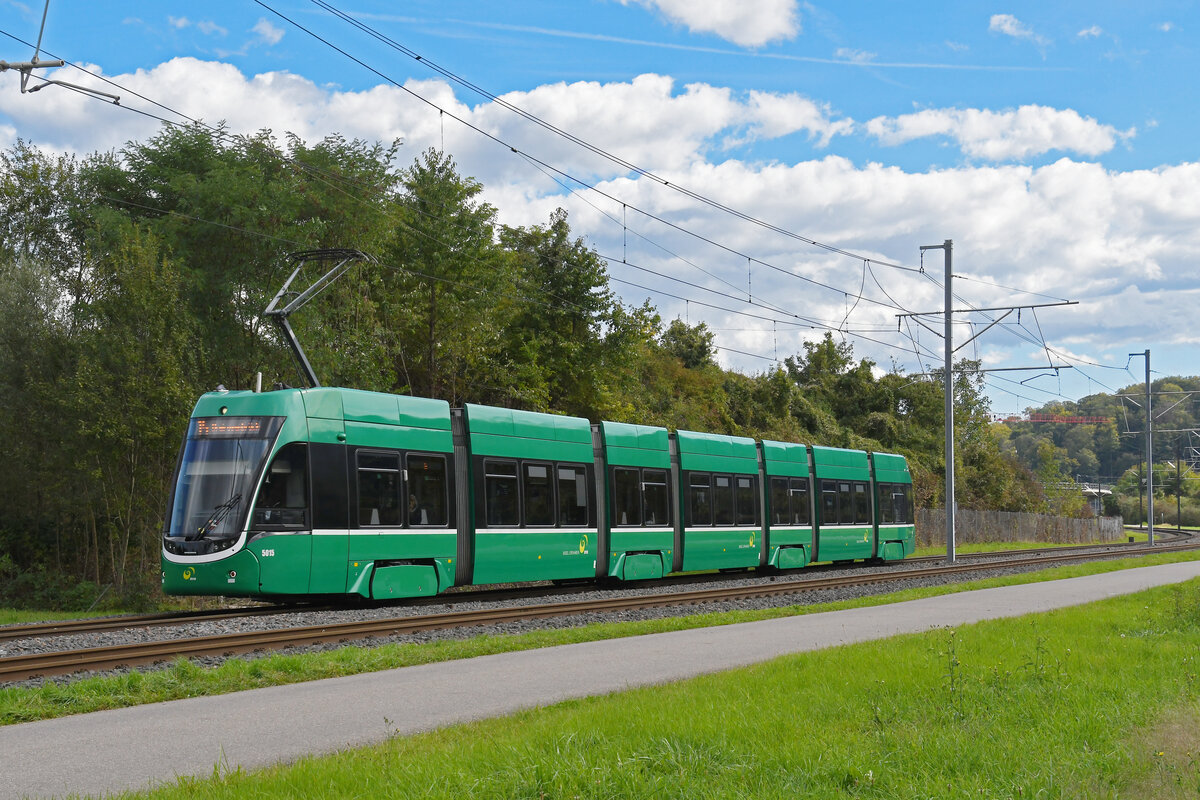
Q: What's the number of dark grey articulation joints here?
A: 6